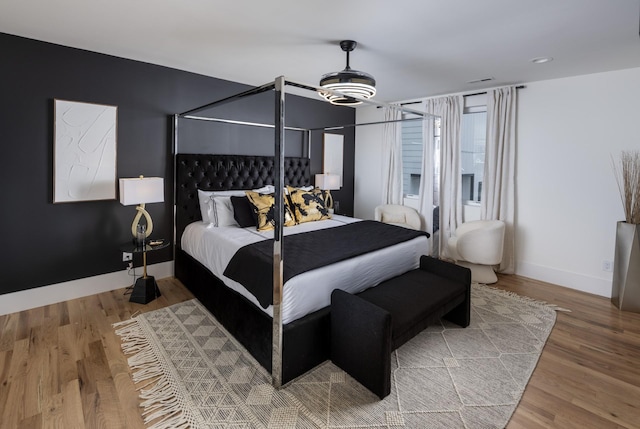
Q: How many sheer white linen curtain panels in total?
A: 4